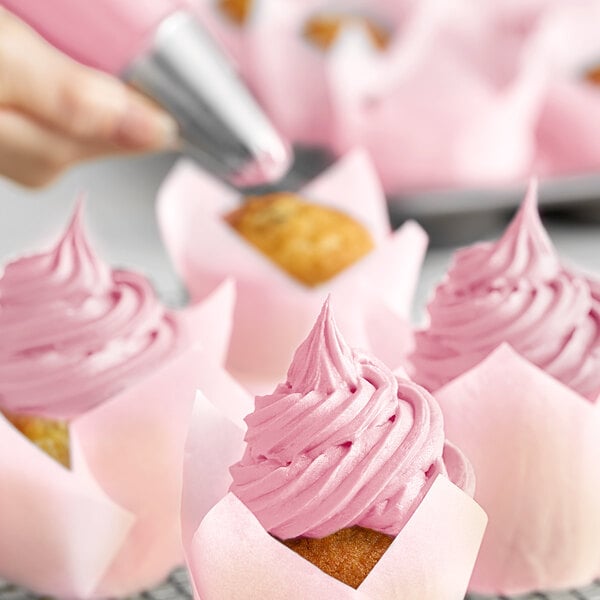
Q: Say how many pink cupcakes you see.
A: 3